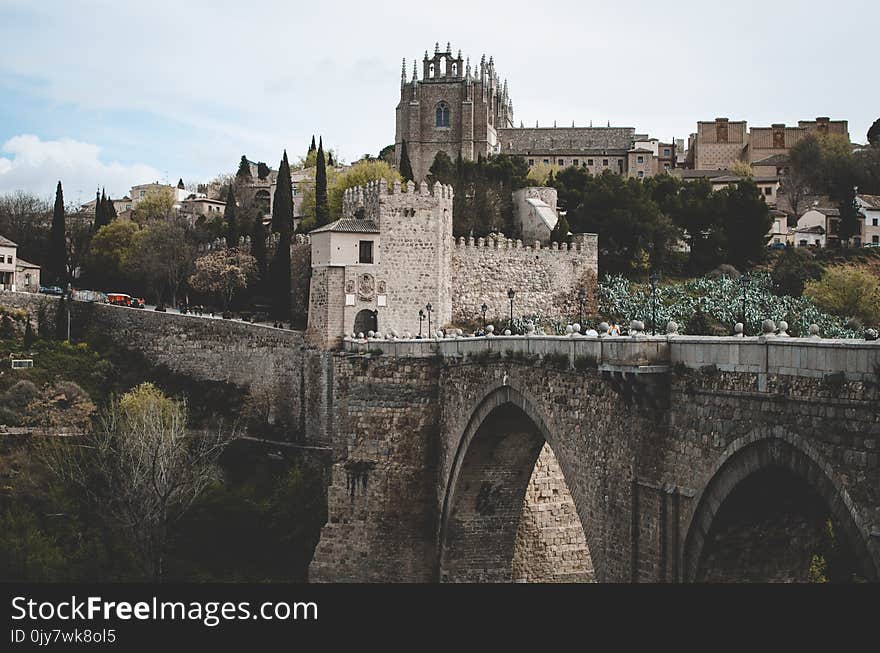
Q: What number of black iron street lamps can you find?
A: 7